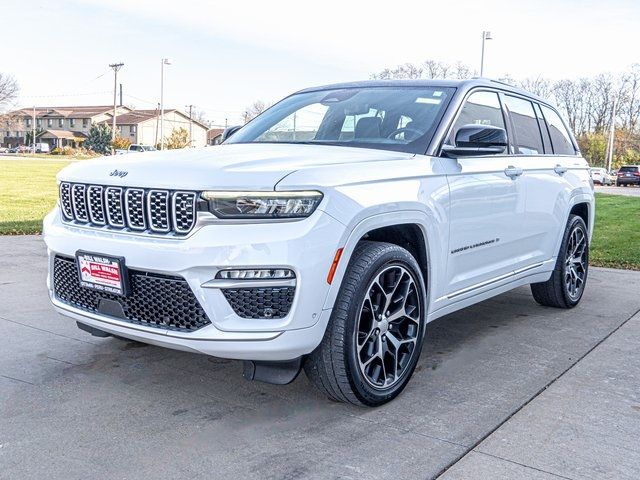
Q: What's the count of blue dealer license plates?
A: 0